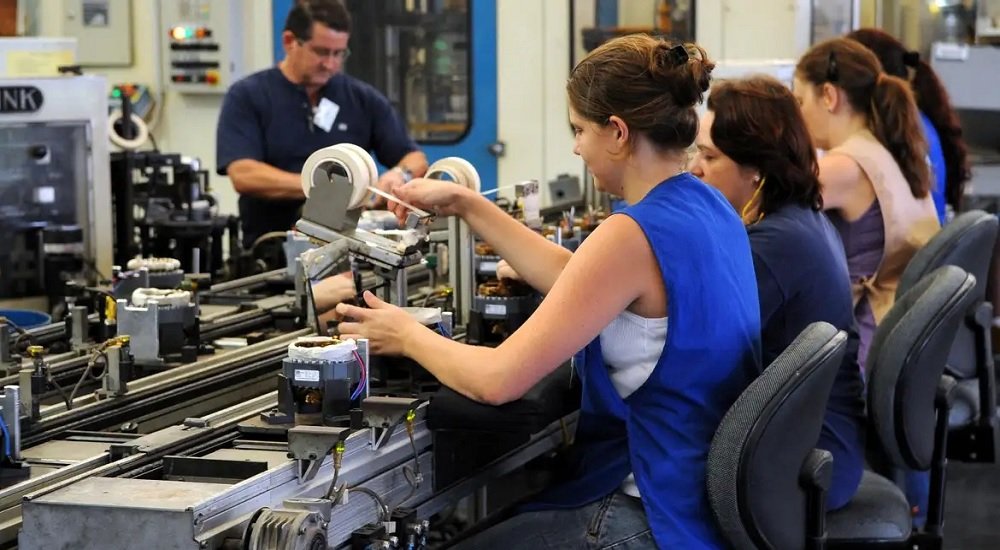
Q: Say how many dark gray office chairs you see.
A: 3